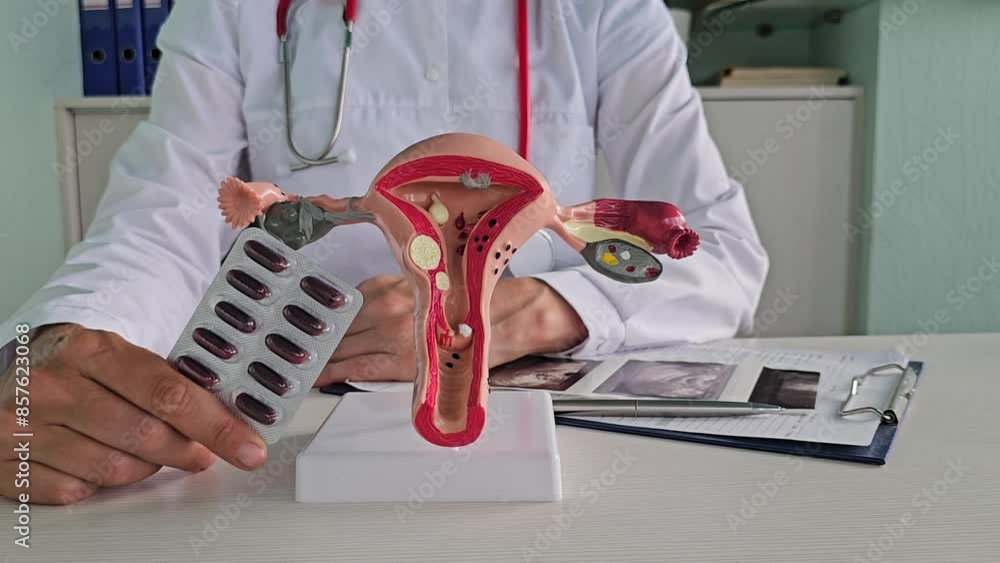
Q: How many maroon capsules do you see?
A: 10